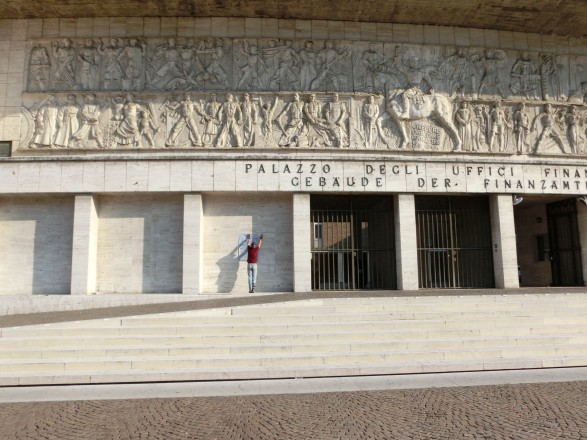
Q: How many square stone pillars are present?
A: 5